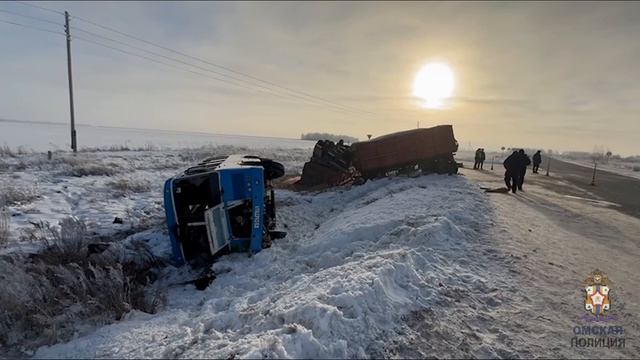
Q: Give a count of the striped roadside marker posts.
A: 3